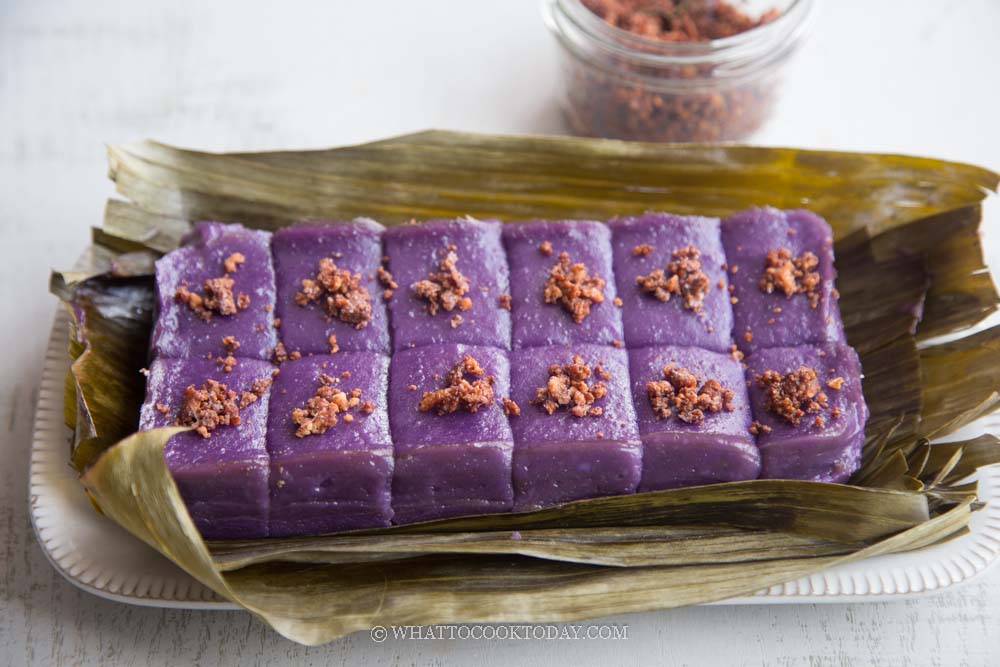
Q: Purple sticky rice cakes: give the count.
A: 12